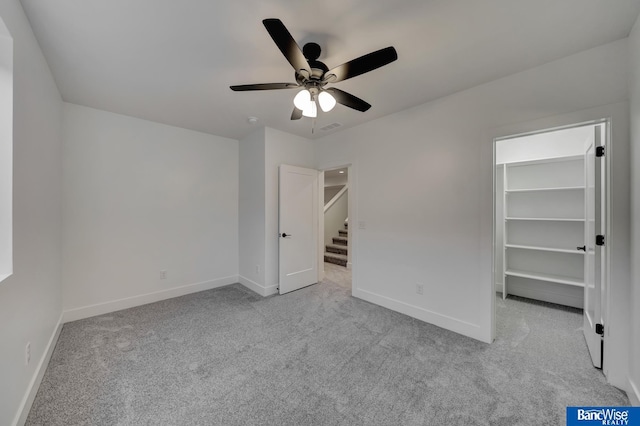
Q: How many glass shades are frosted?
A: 3